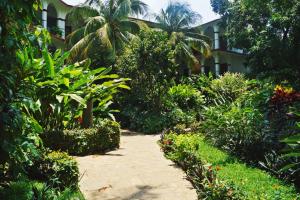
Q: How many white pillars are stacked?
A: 2